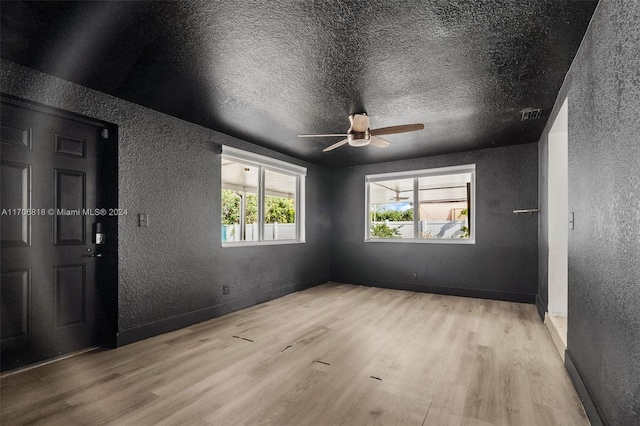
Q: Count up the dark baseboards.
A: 4